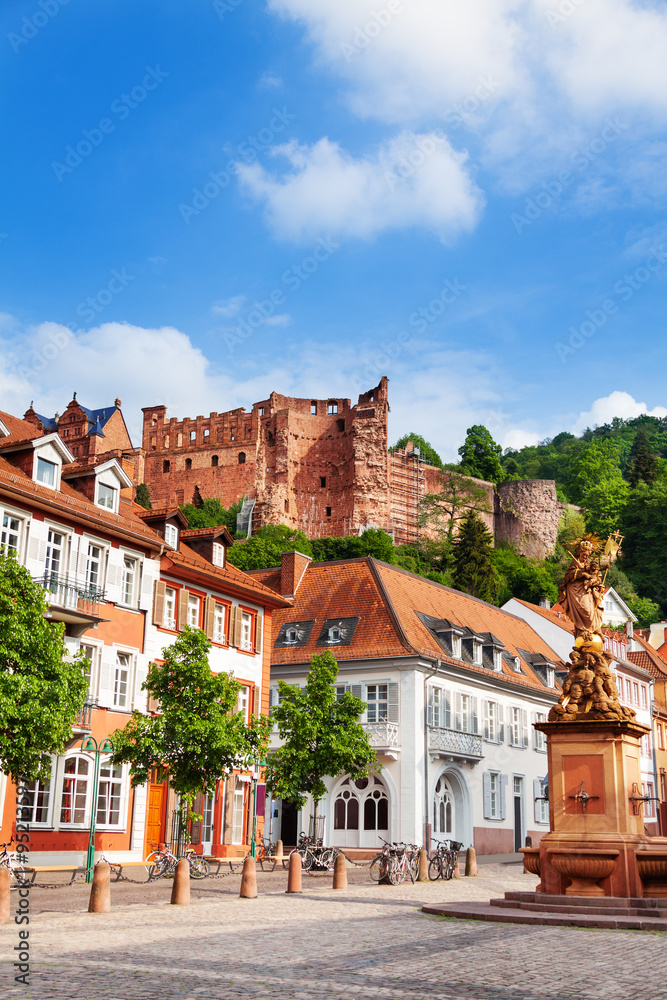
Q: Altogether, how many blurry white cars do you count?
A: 0